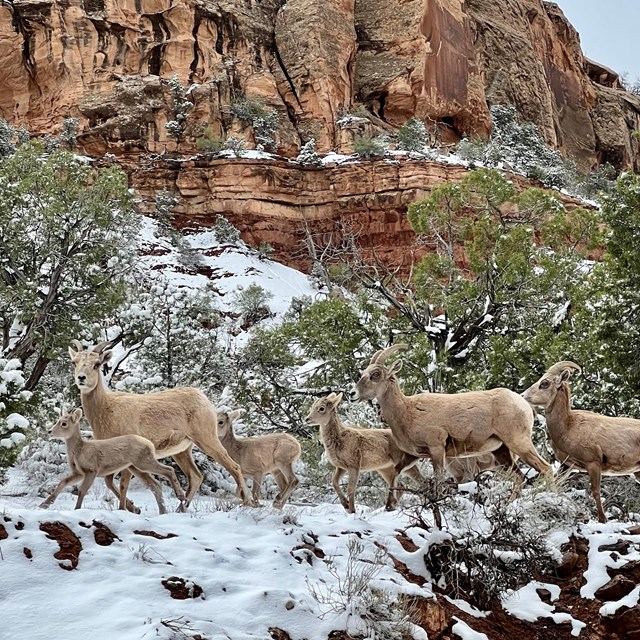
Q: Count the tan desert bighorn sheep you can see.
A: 6